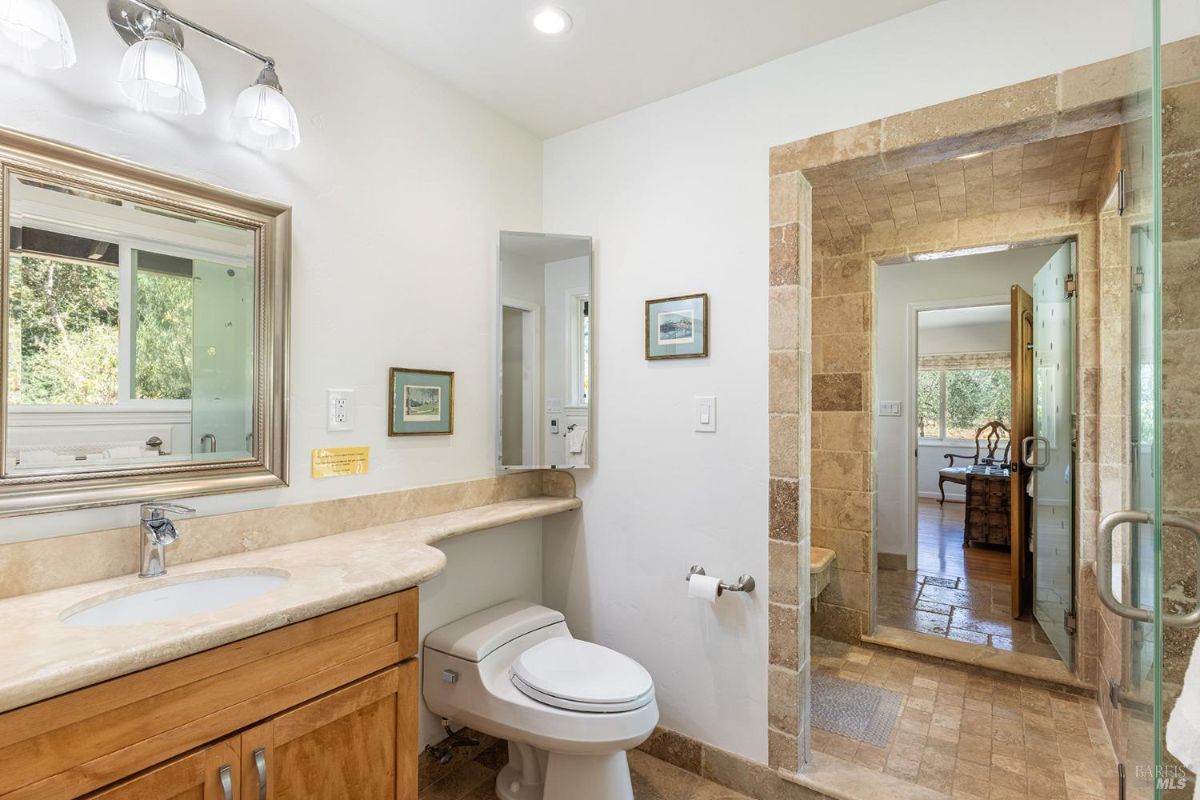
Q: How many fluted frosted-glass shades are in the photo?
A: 3